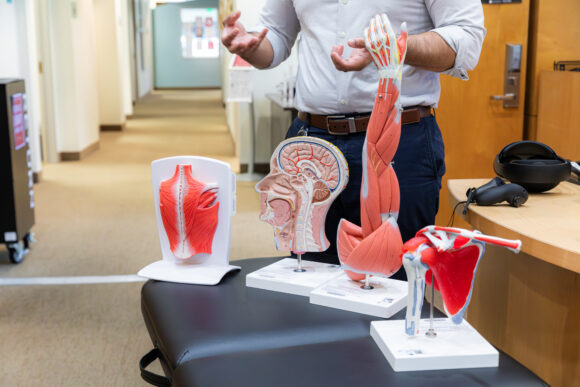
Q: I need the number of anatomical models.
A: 4